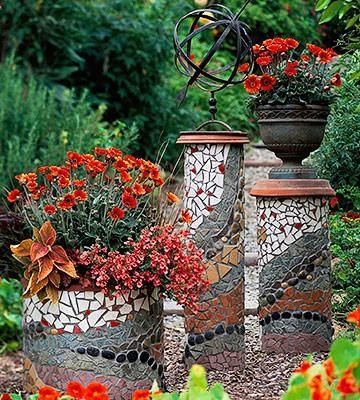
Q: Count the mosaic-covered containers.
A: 3